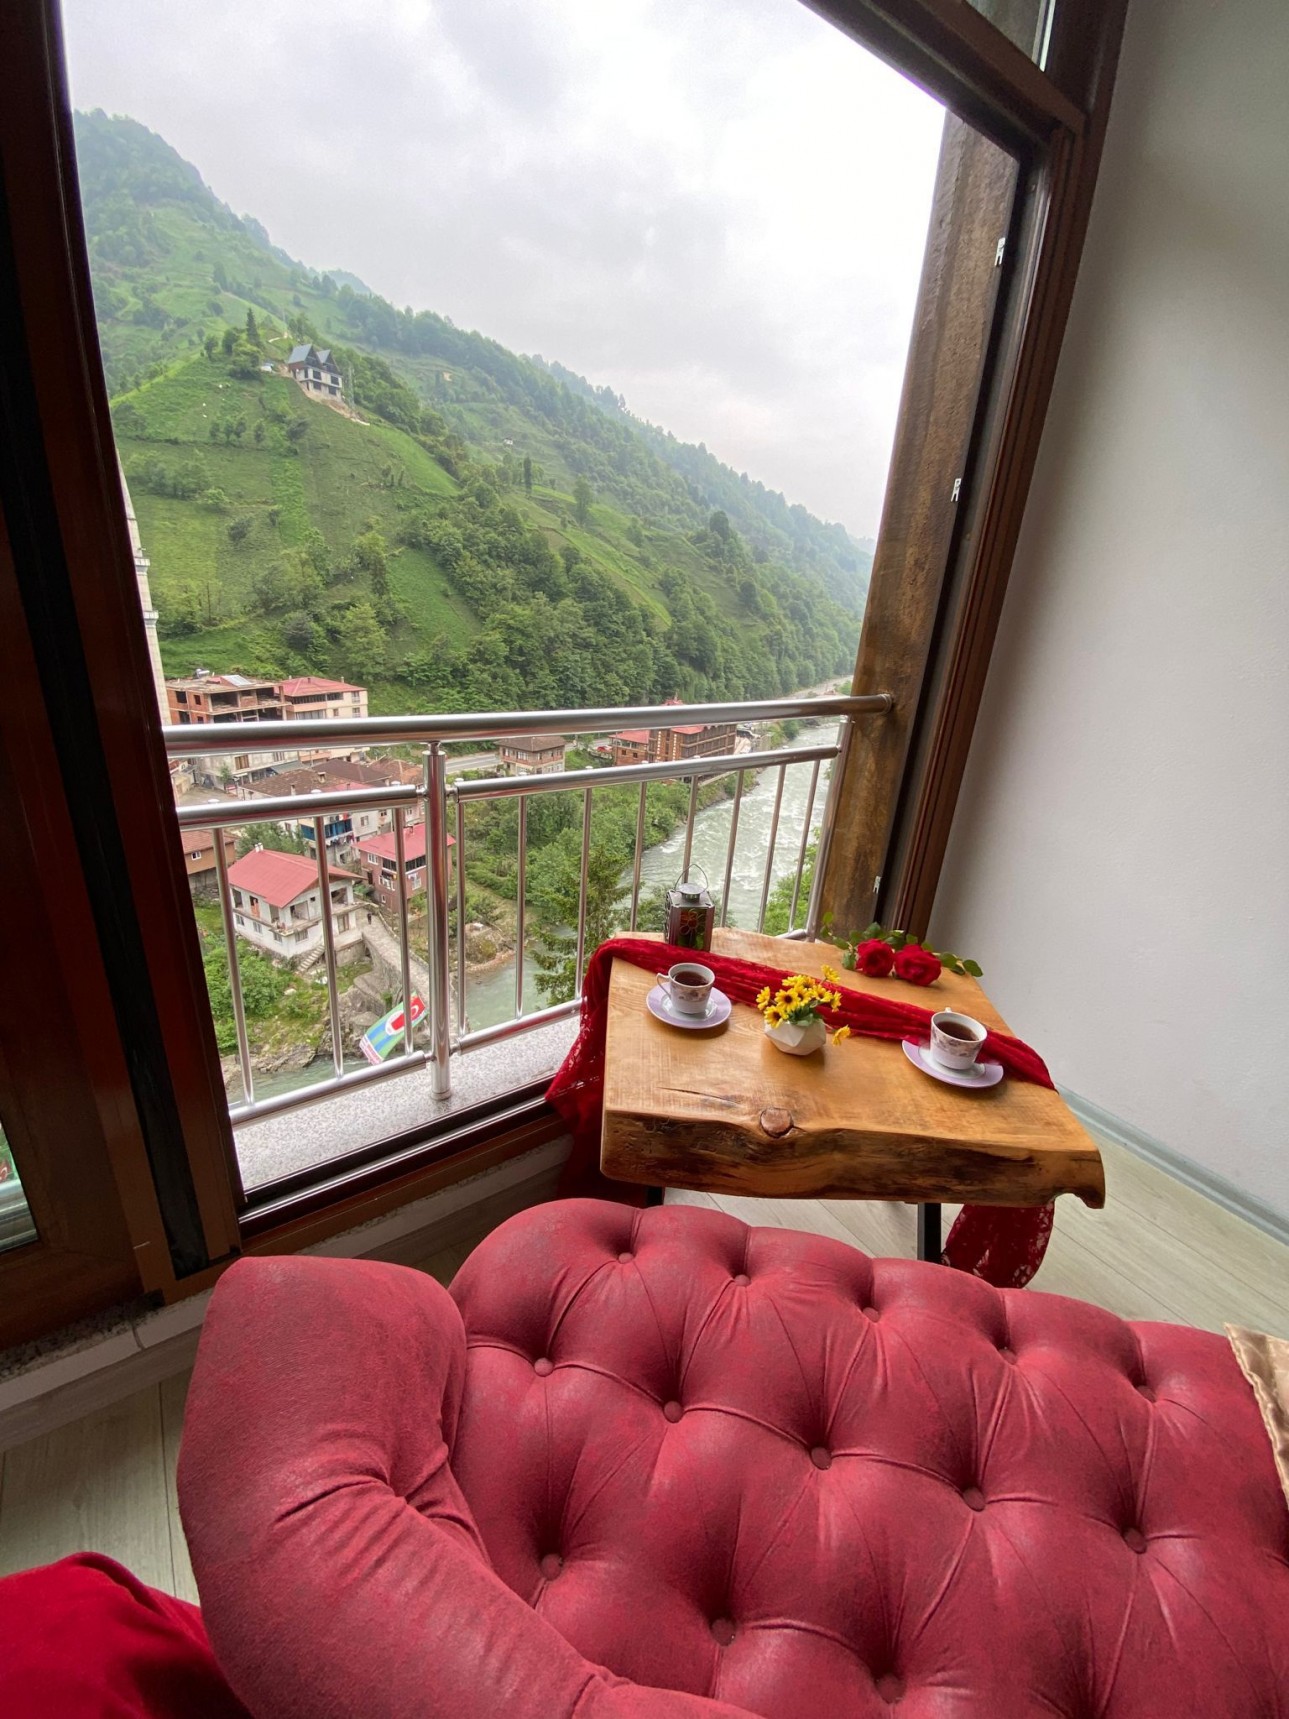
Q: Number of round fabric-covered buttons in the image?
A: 13